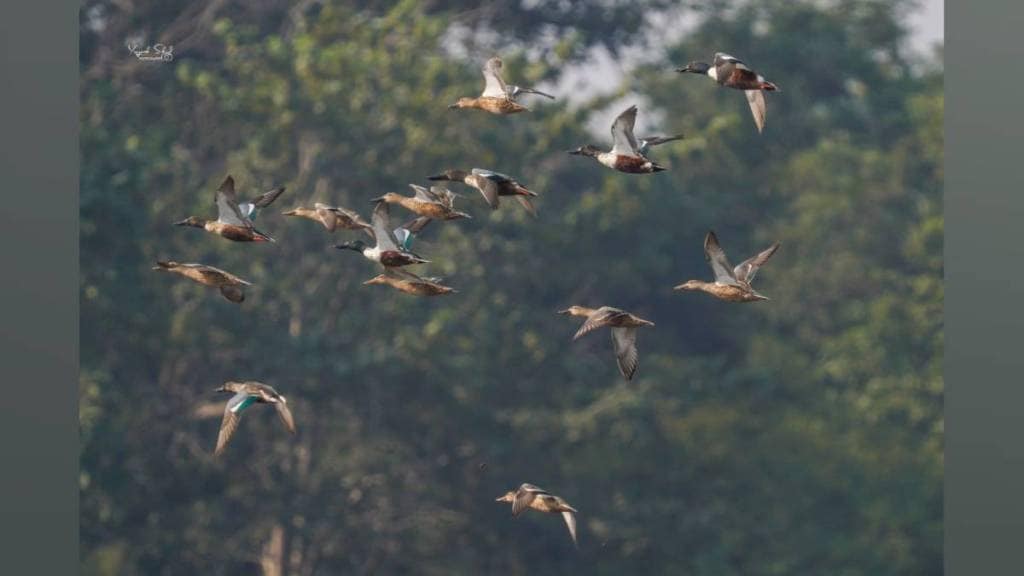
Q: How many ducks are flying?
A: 14